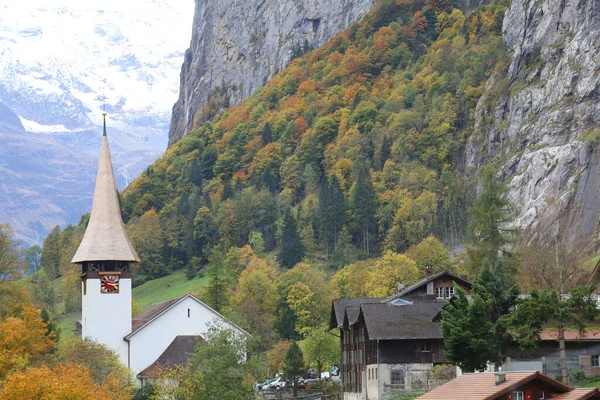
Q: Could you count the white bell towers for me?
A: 1